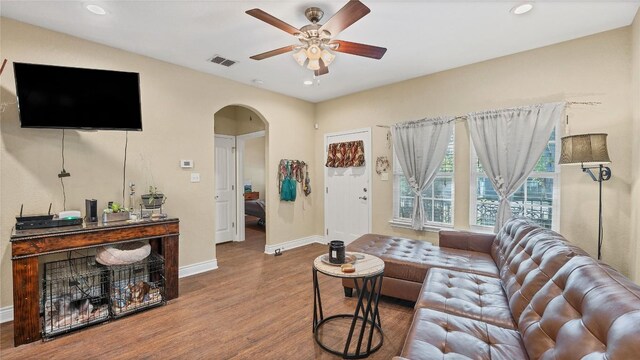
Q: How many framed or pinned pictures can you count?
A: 0